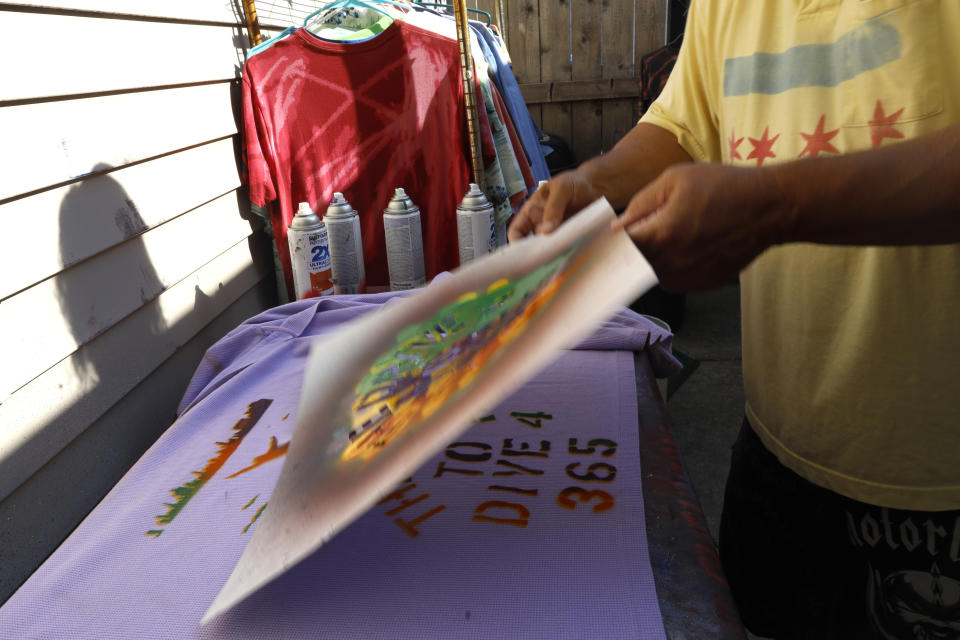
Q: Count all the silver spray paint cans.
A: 4